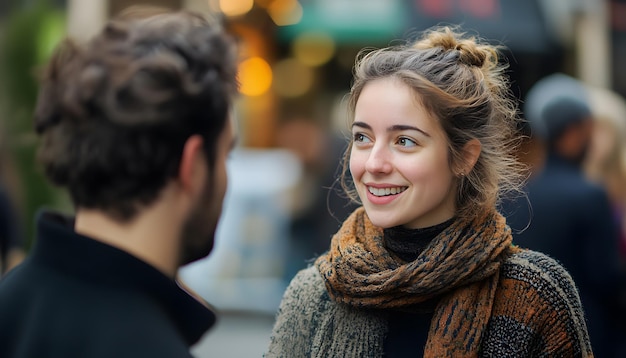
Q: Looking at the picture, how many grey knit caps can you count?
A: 1